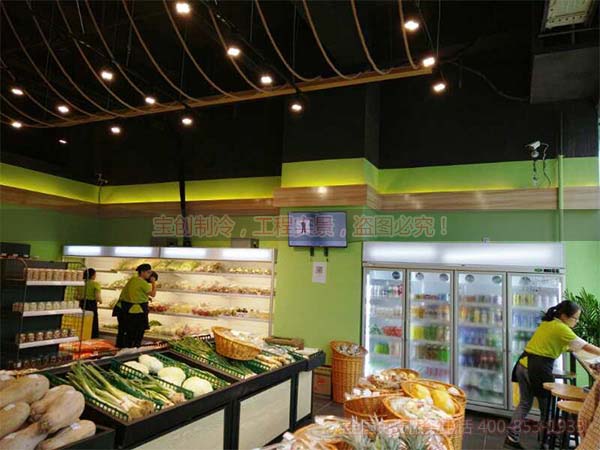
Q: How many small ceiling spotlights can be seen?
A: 15